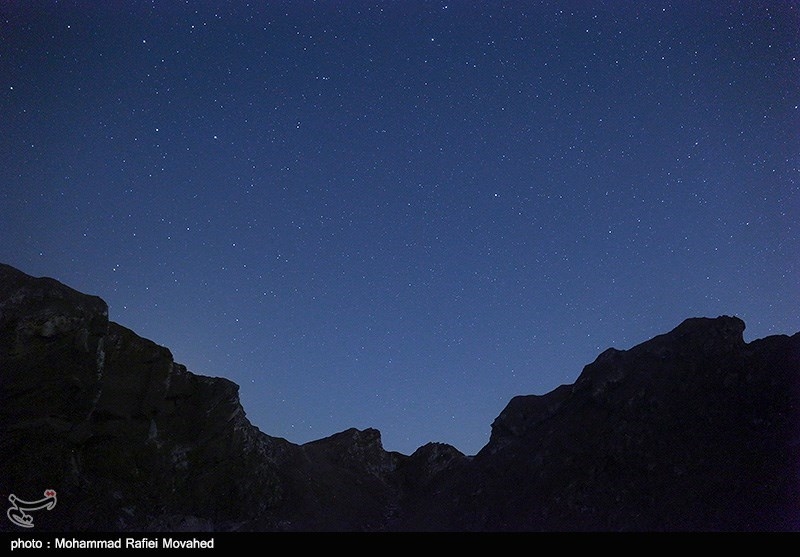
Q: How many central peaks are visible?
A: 2